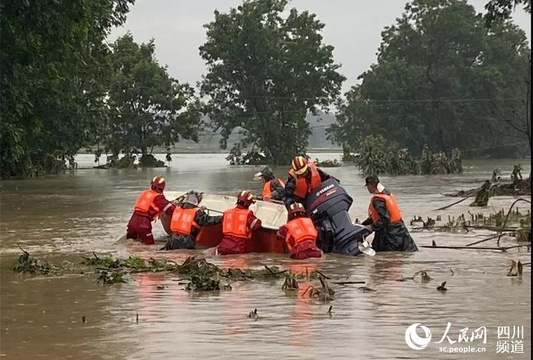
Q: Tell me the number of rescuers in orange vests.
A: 7